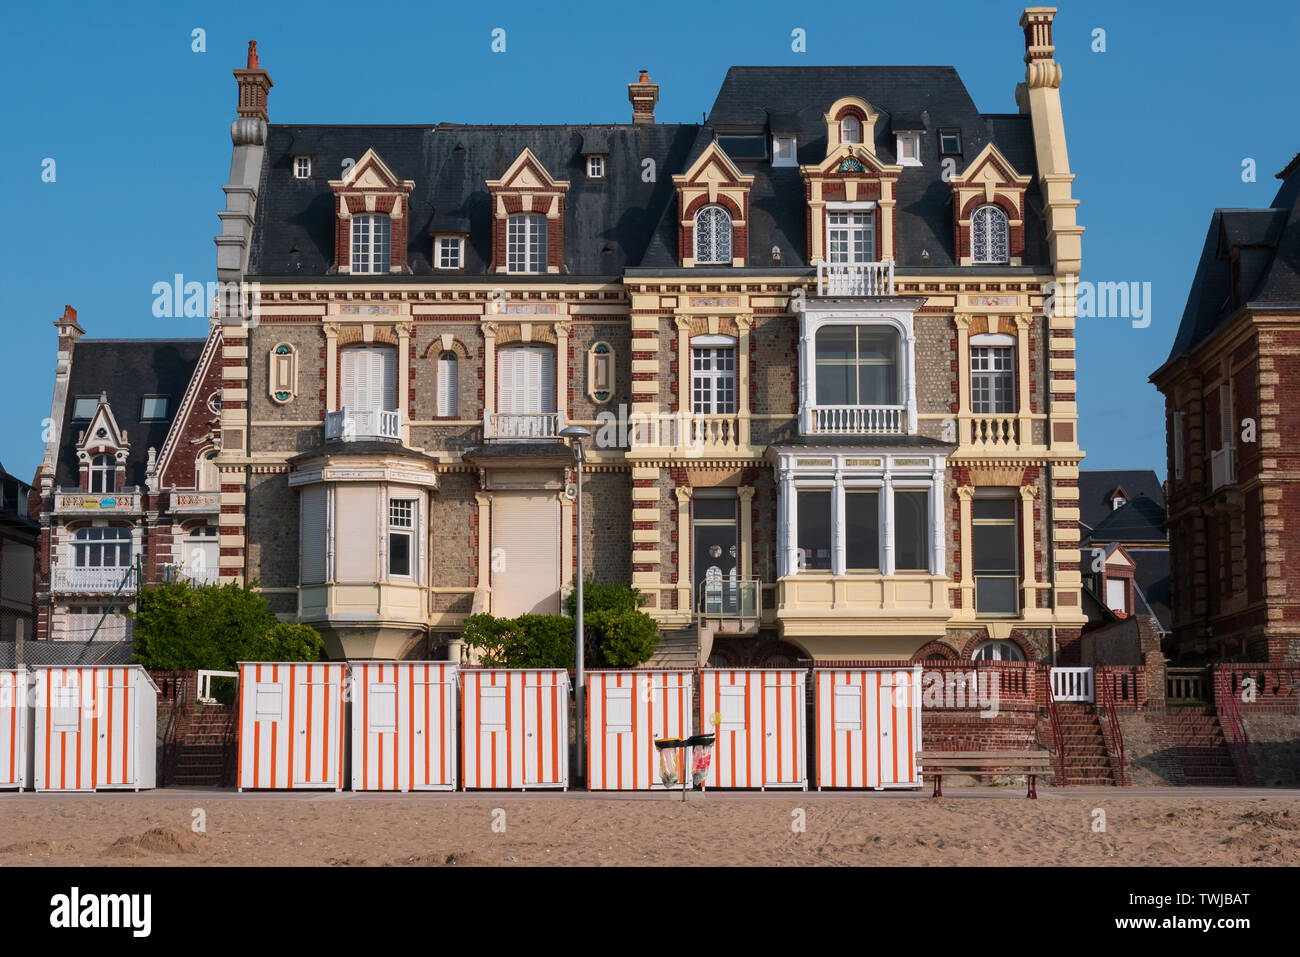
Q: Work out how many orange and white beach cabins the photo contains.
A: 8